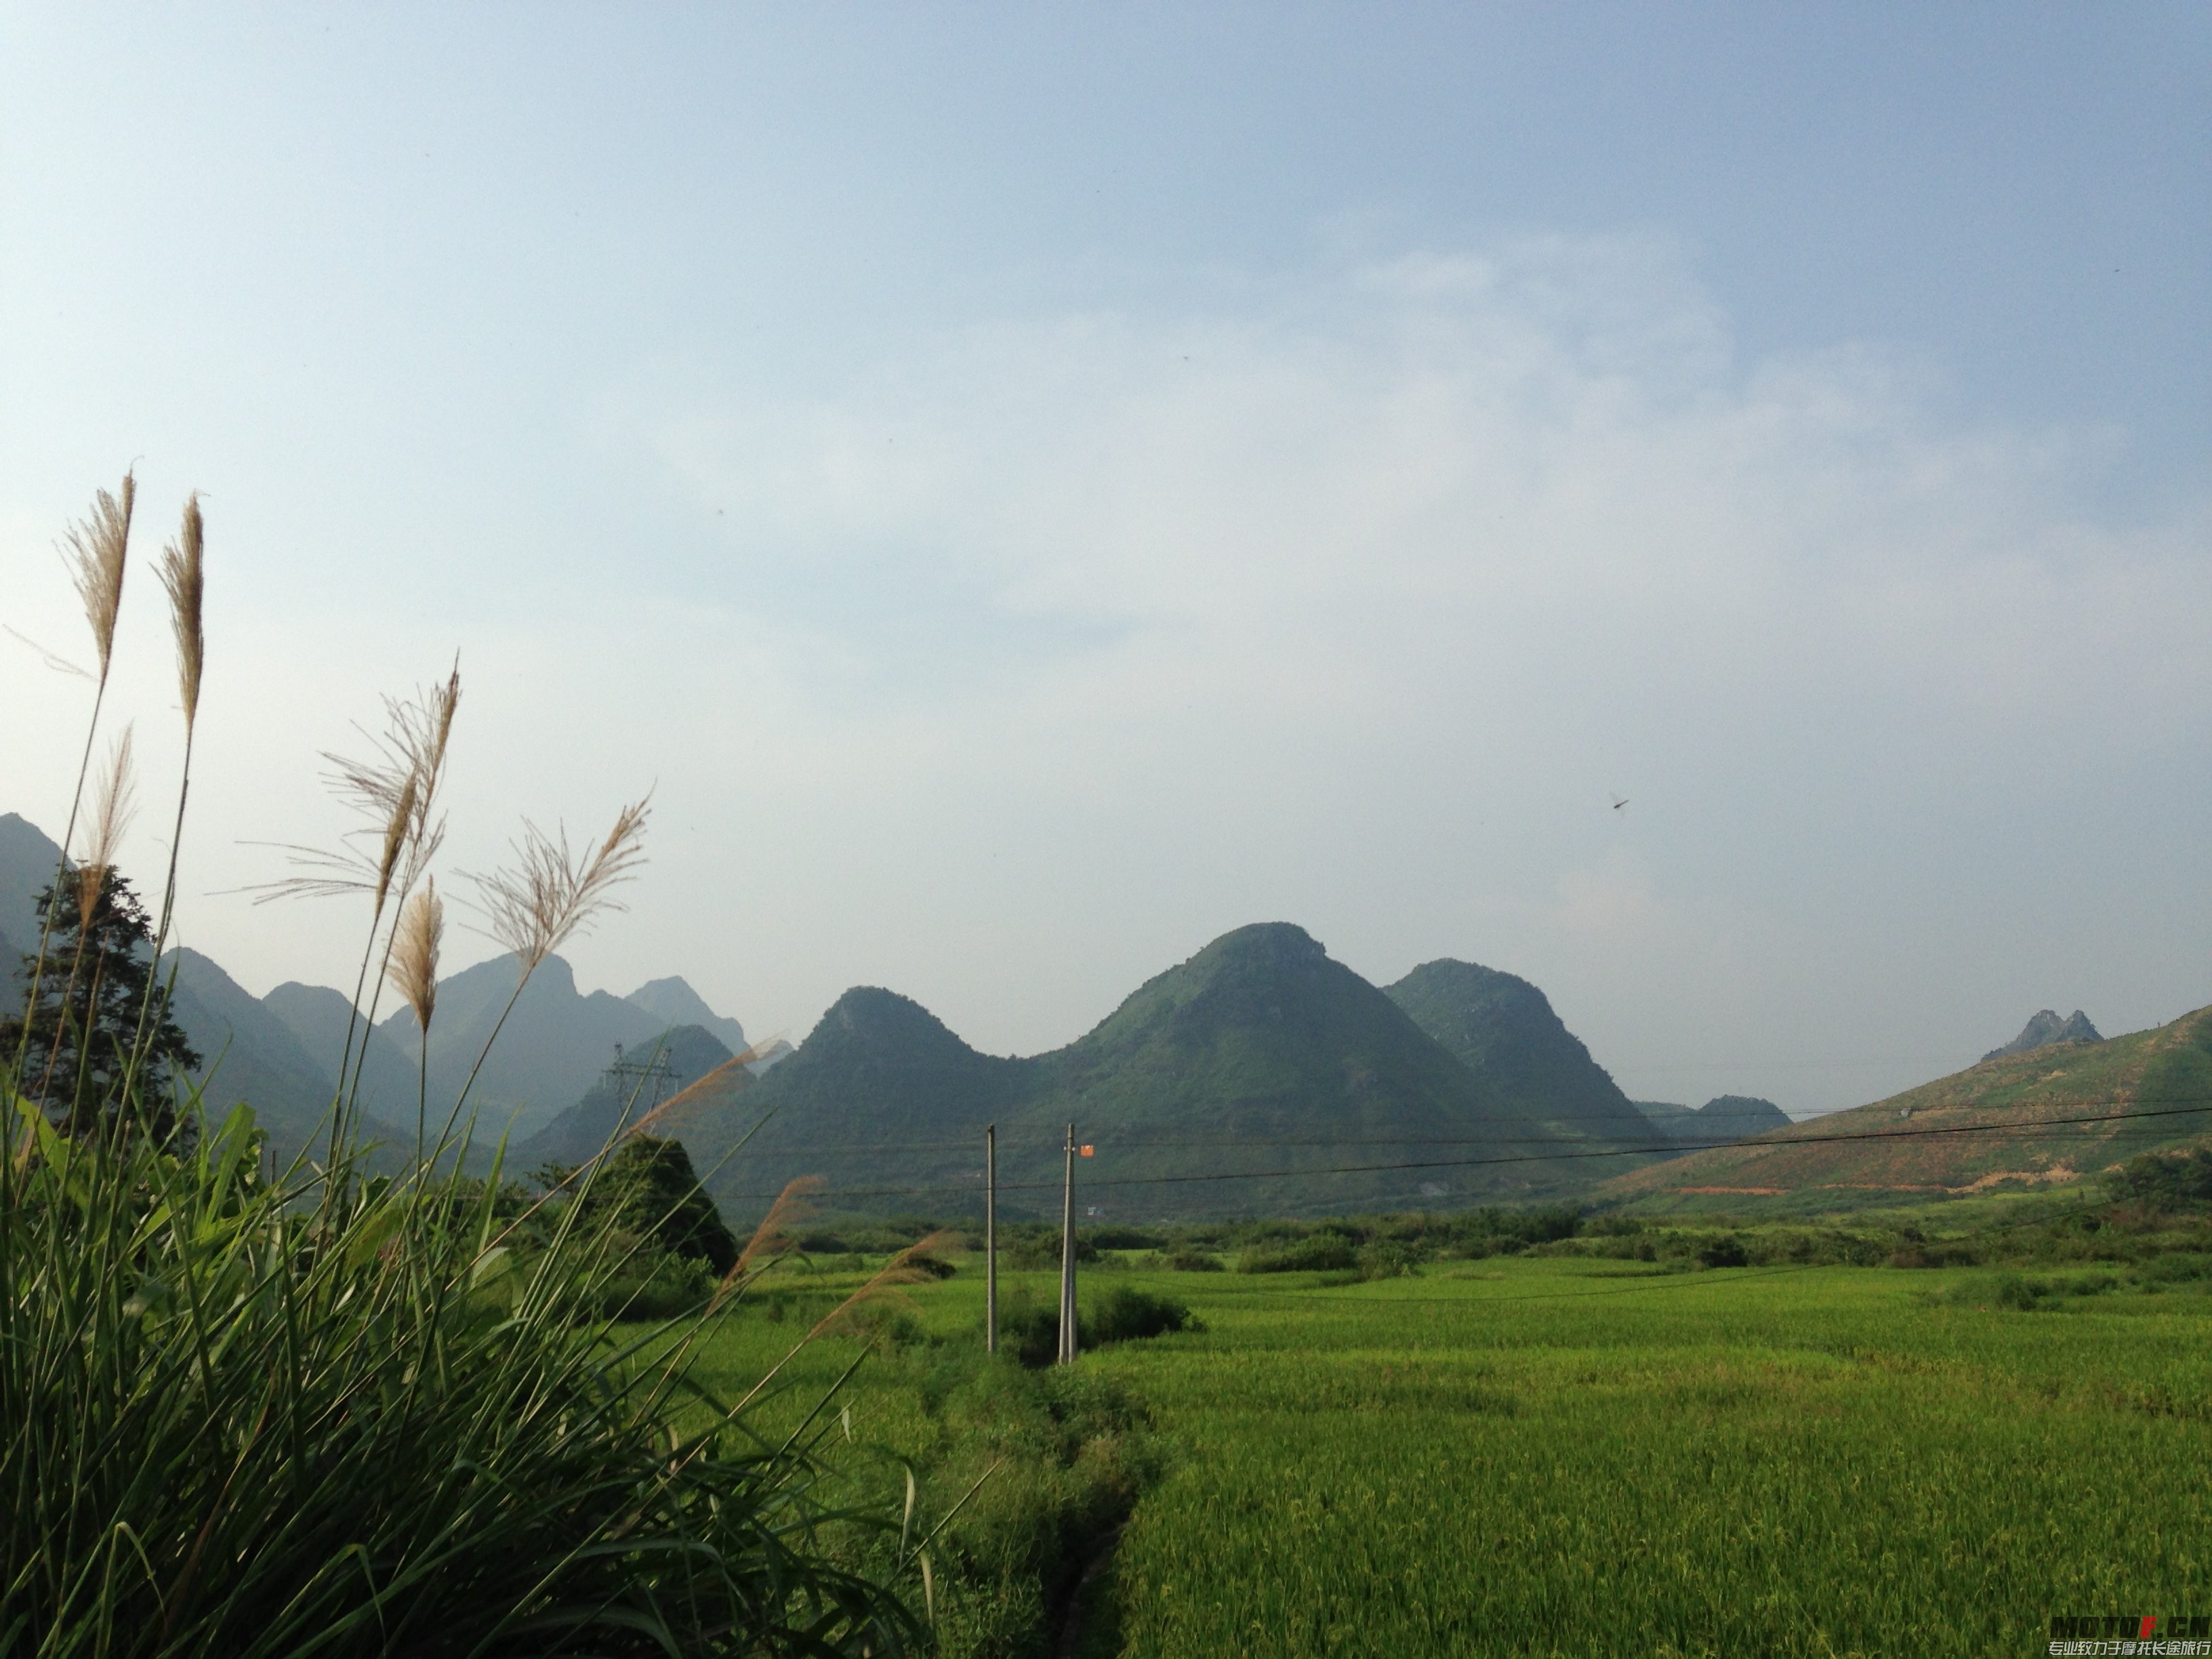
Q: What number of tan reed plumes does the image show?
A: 10